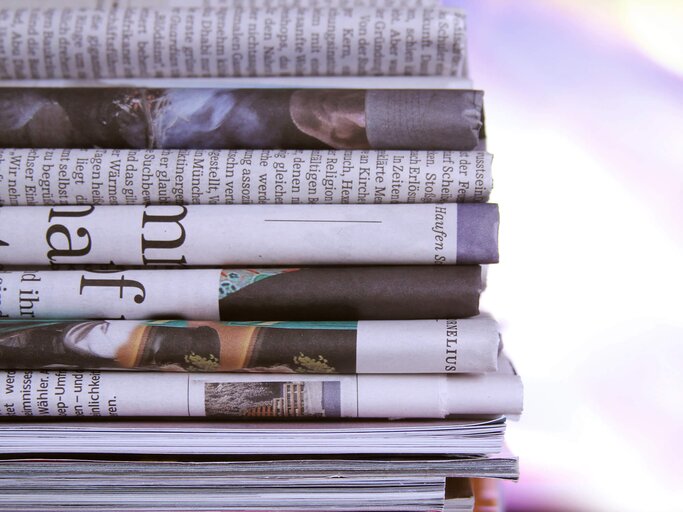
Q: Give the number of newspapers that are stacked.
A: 7